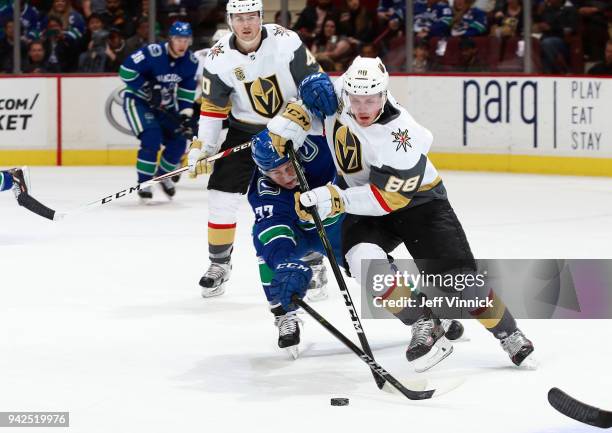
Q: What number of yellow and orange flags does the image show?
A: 0